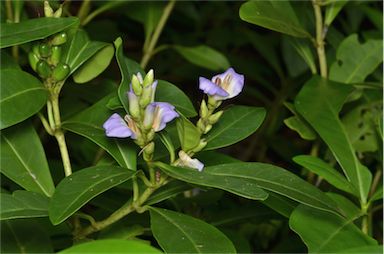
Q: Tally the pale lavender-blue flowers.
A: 3